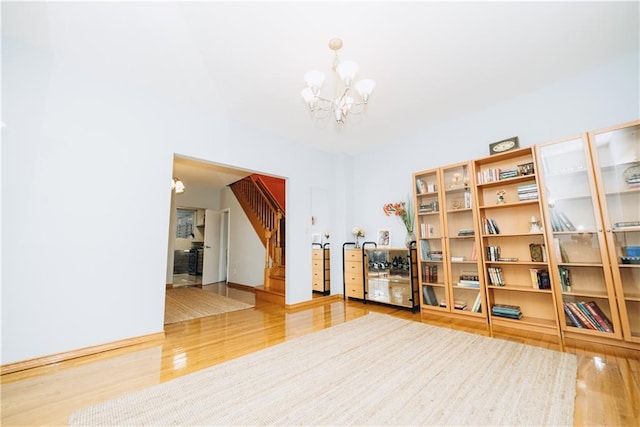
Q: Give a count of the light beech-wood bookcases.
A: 3